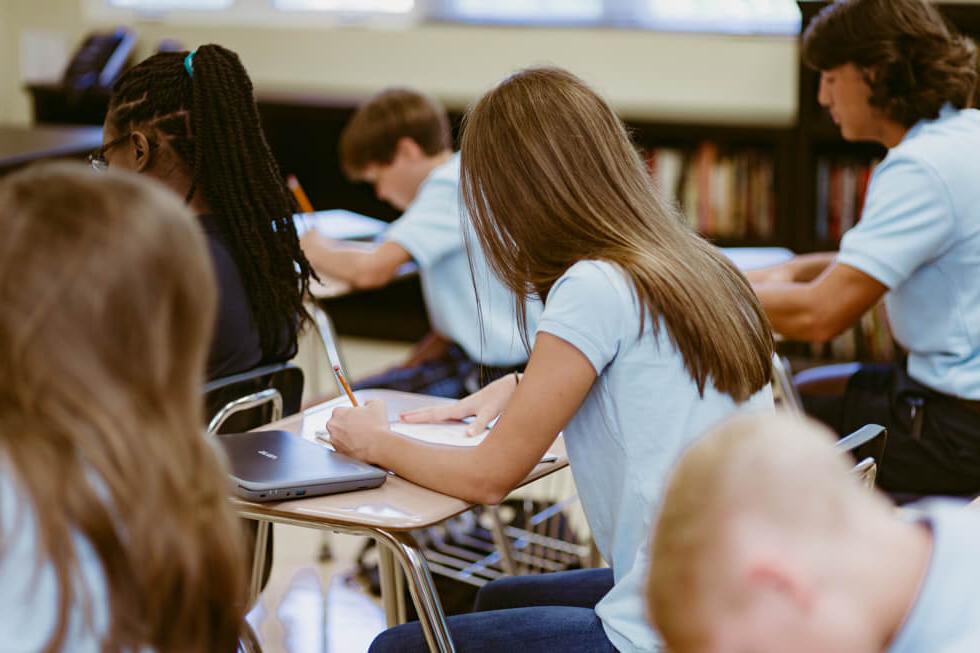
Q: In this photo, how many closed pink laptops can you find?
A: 0